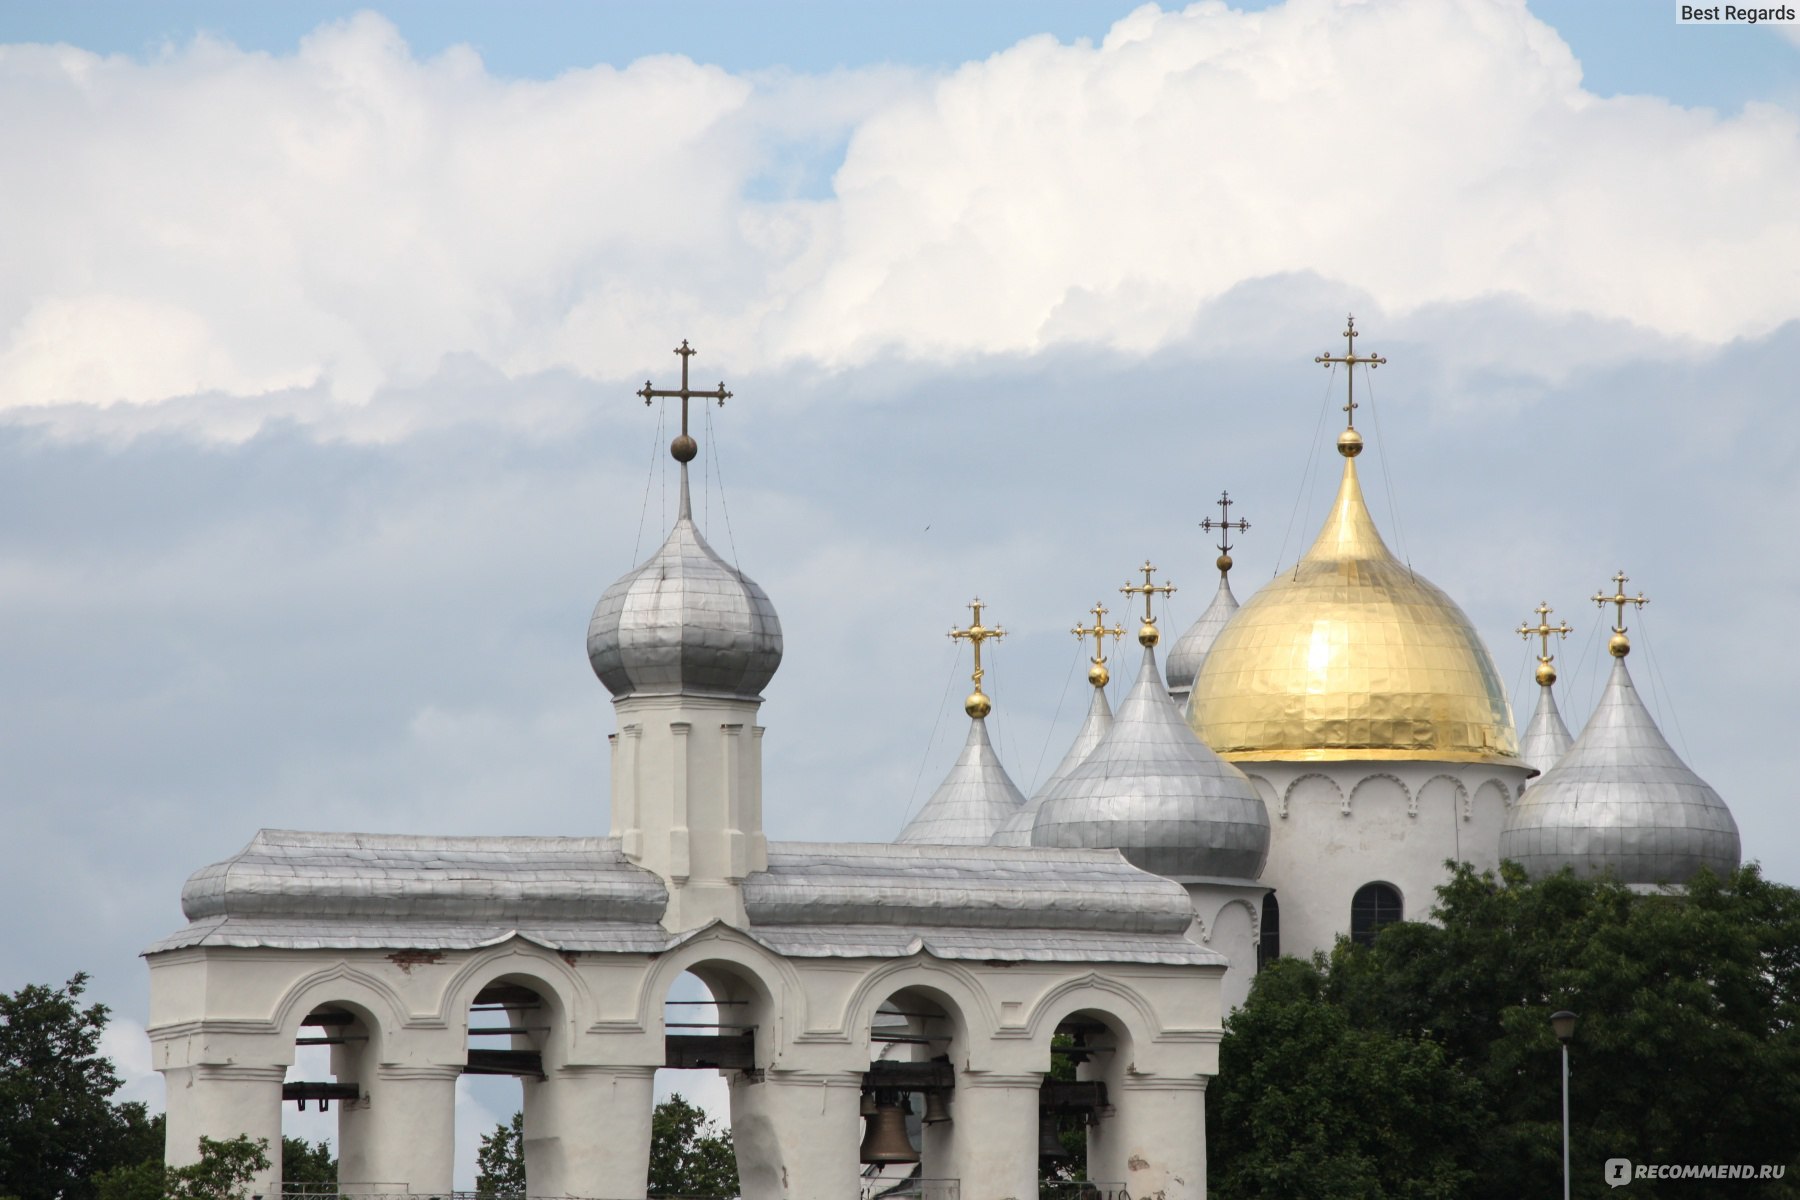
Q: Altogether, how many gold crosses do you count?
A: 6